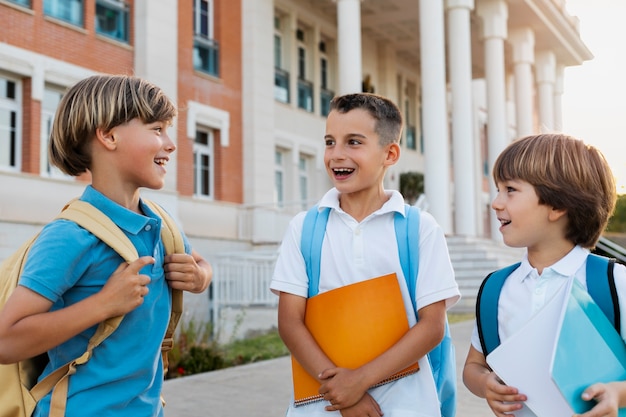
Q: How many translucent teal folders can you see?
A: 1